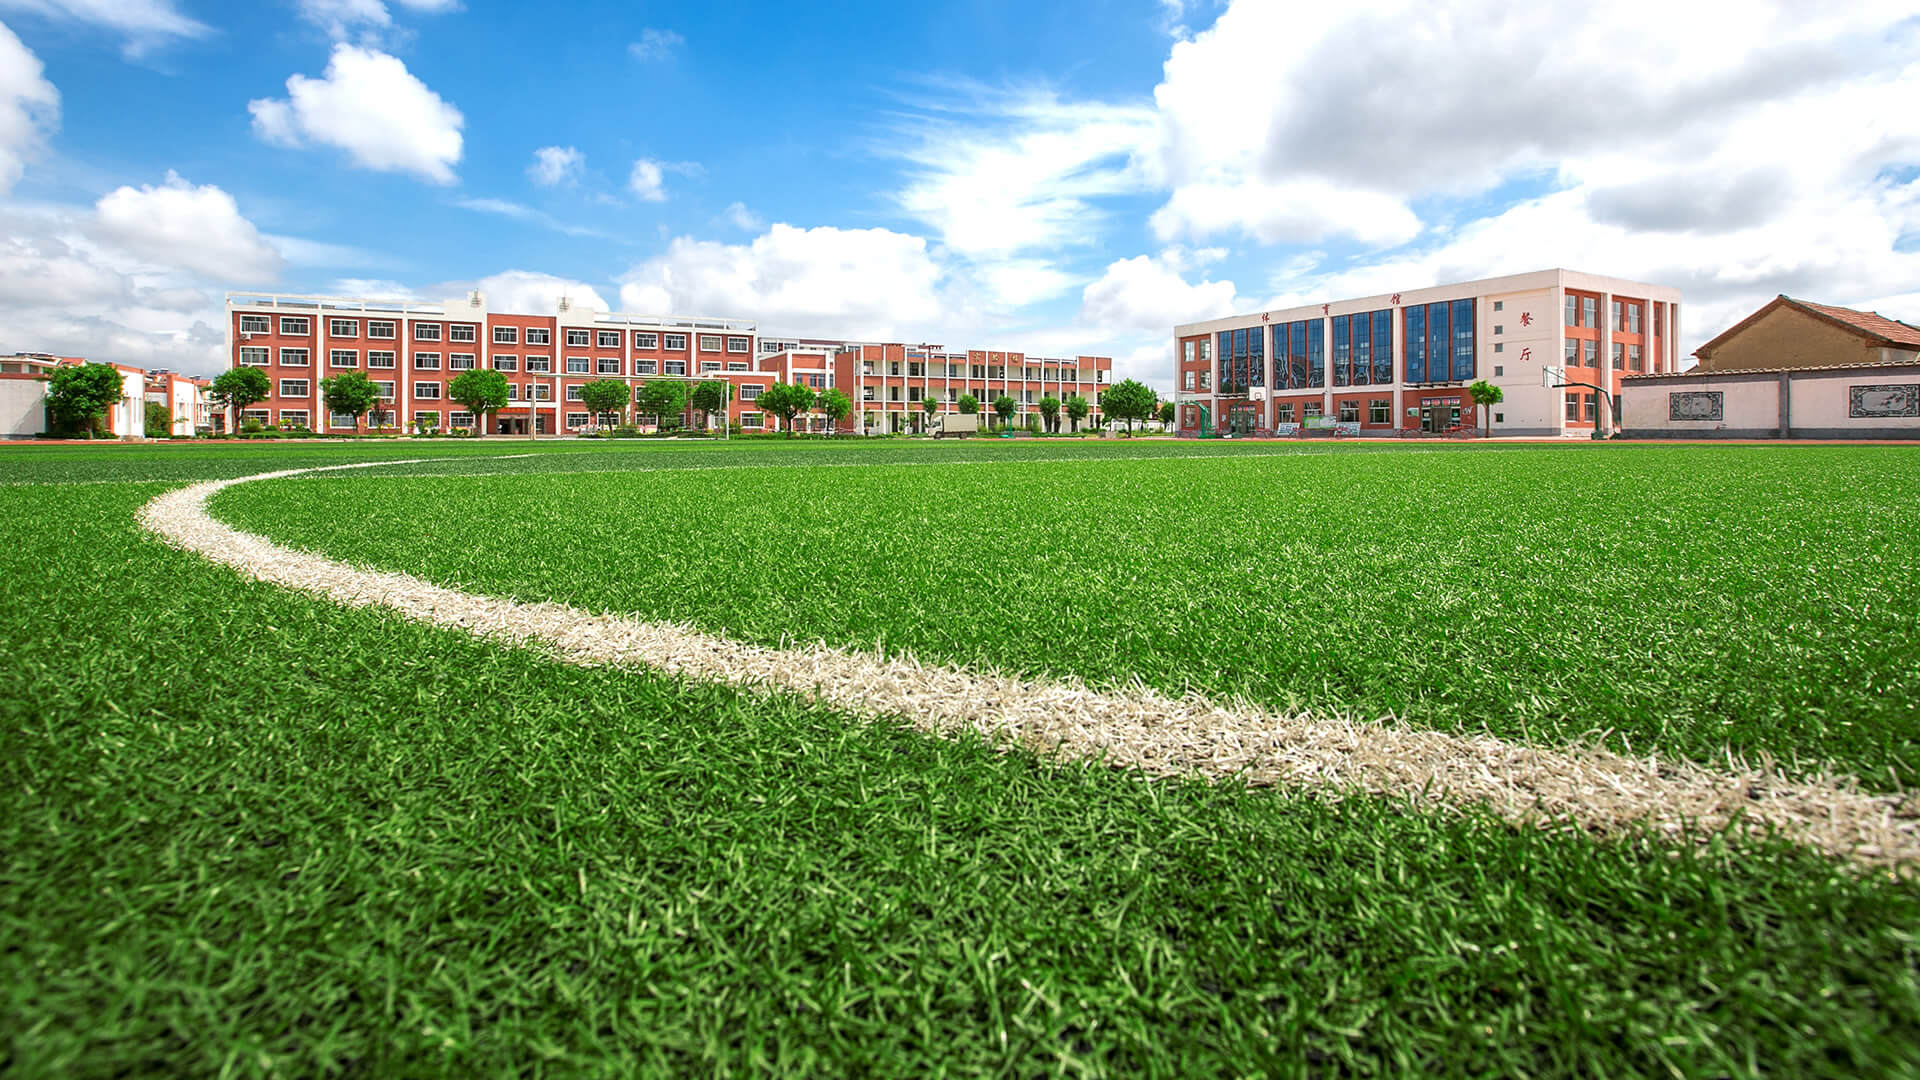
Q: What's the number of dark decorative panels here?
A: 2